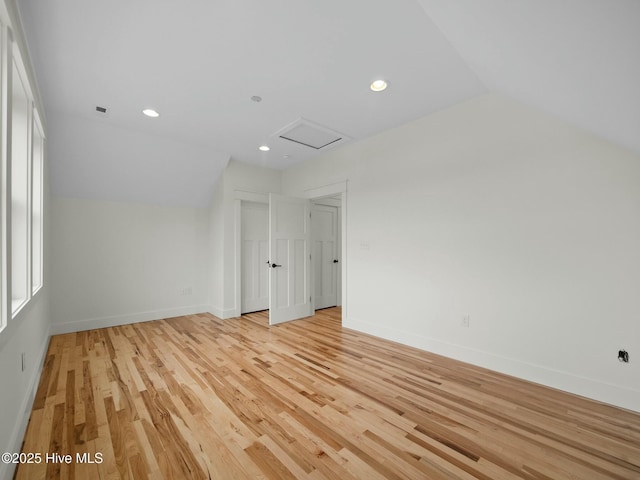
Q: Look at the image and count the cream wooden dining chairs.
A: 0